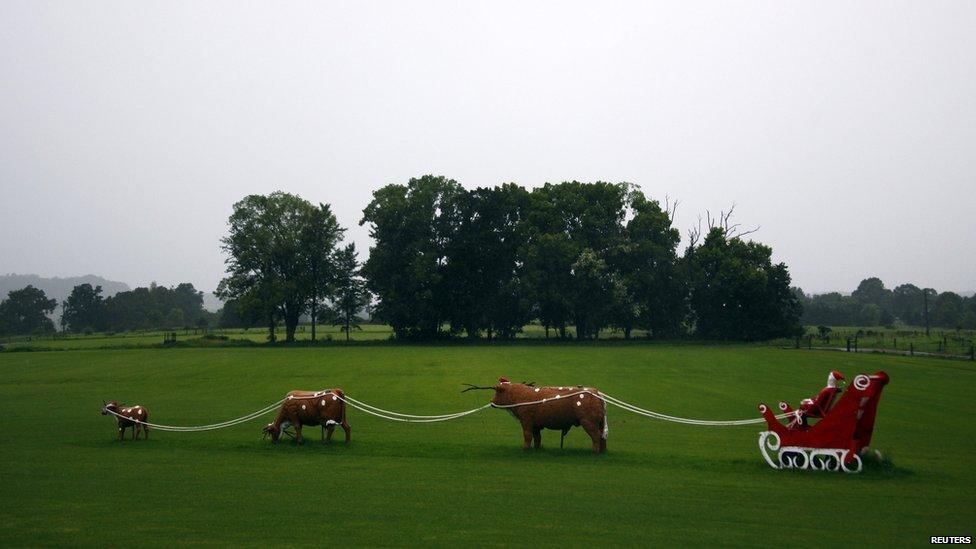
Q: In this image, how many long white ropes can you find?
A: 2